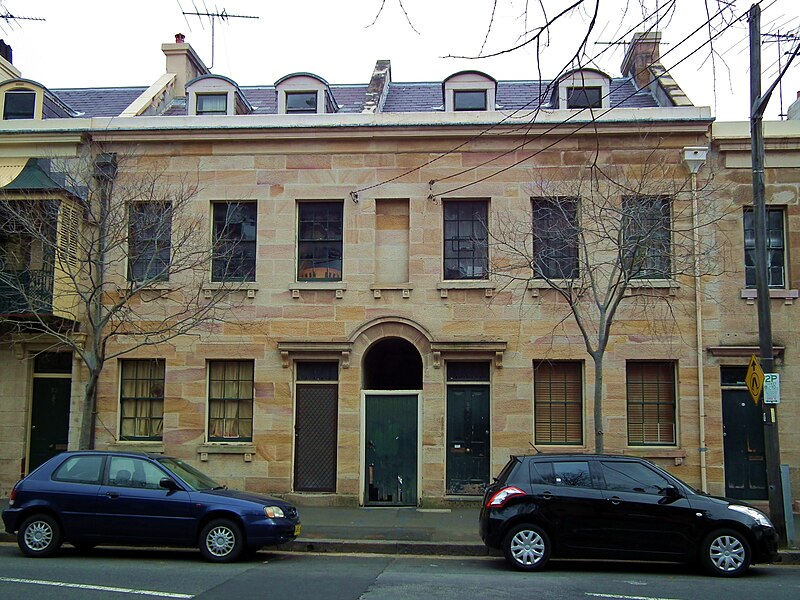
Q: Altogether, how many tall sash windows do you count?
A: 11